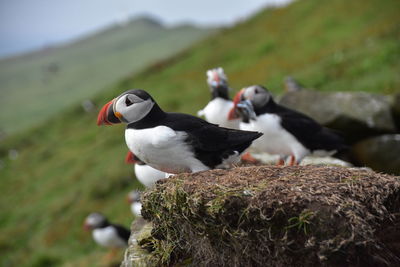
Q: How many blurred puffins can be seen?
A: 5